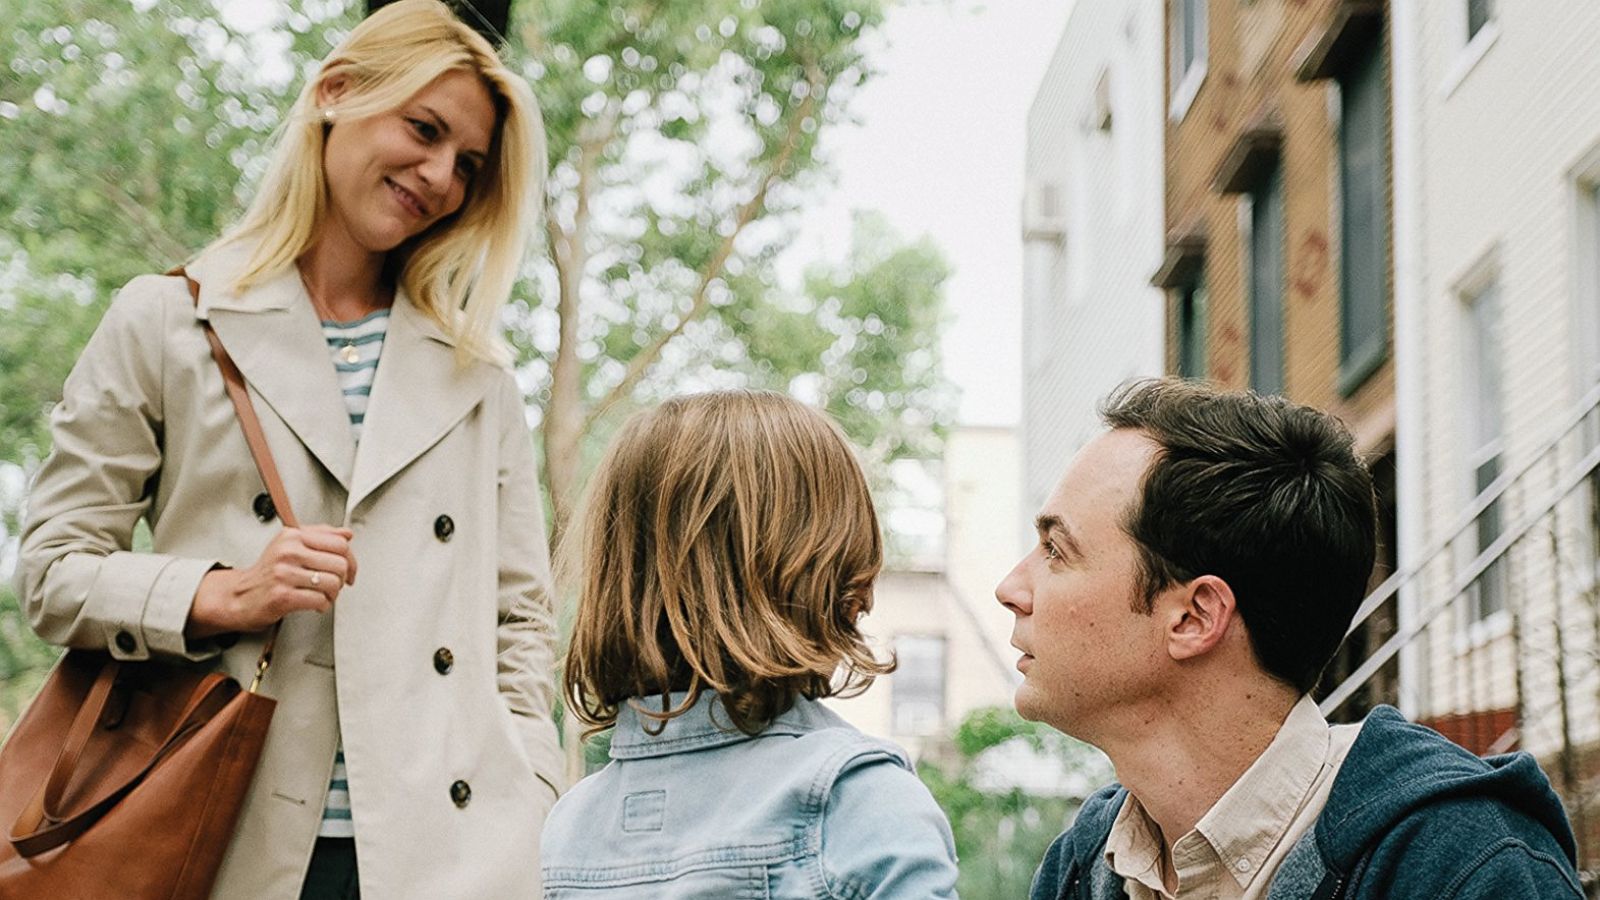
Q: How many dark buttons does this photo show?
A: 5